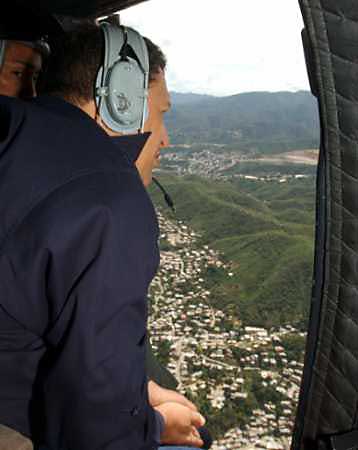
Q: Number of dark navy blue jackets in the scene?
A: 1